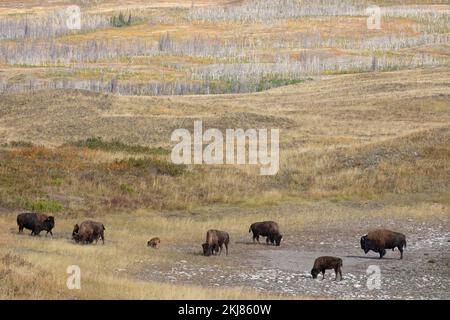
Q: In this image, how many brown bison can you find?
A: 7